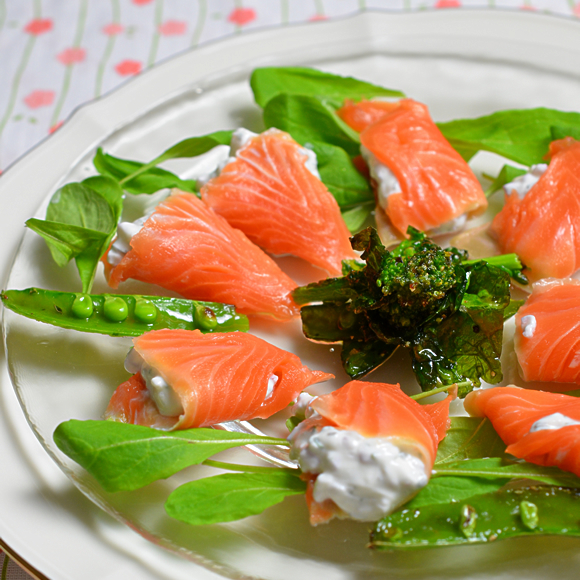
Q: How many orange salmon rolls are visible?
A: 8